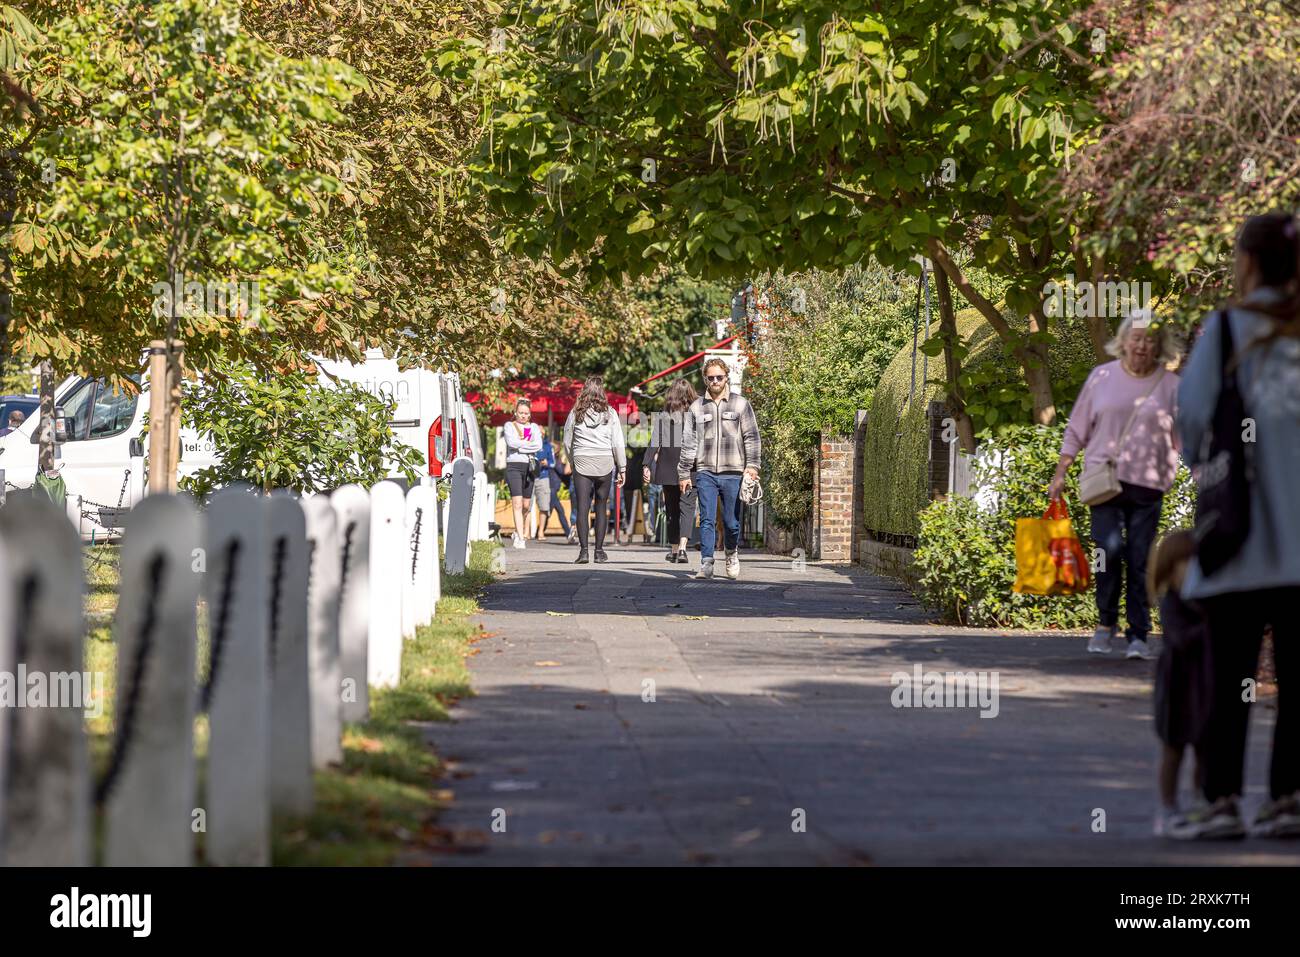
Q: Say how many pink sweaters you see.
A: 1